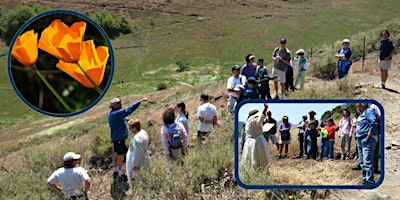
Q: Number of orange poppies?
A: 3